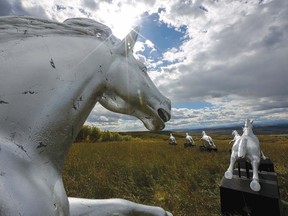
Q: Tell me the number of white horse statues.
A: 6